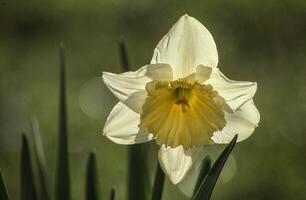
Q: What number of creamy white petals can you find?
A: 6